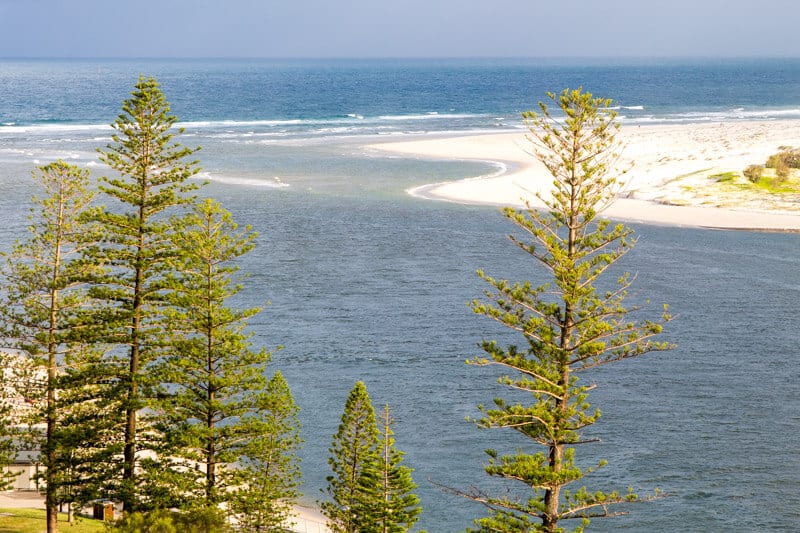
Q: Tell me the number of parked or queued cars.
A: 0